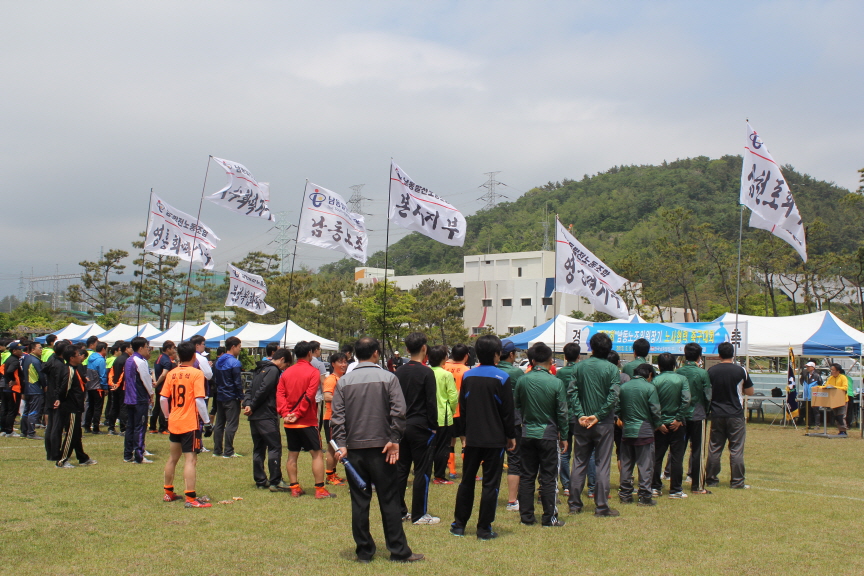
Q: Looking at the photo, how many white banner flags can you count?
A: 7